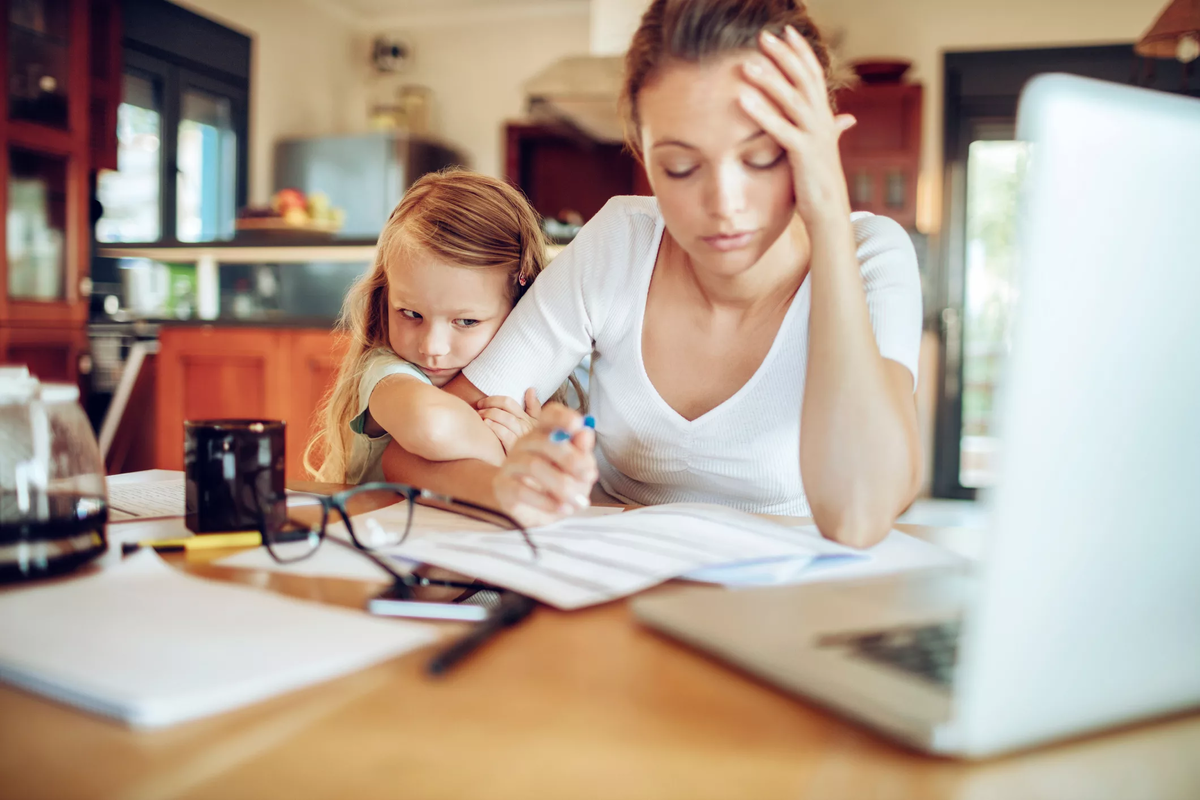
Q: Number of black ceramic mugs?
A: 1